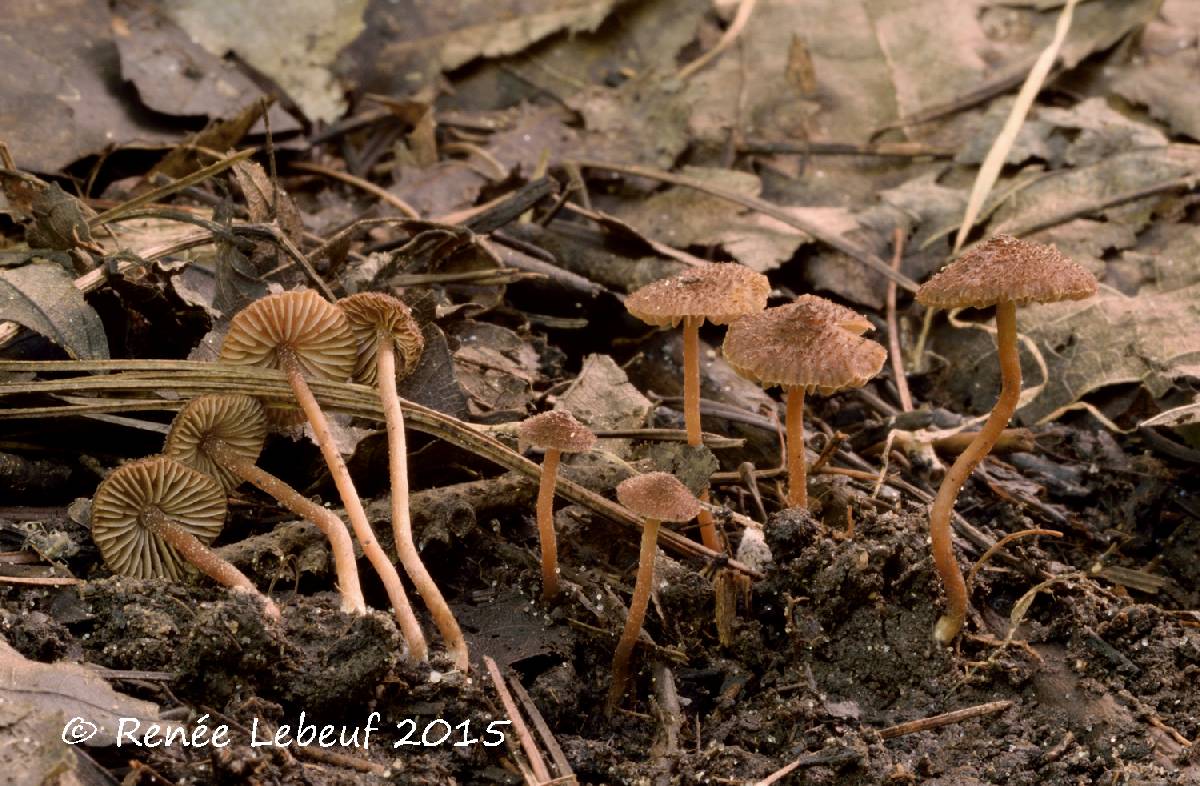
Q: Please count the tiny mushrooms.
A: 9